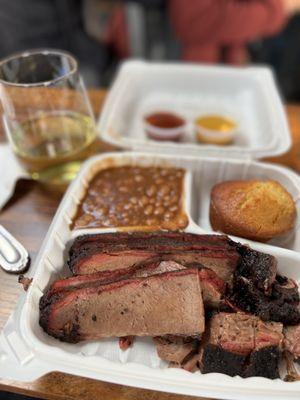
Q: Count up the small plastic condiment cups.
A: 2